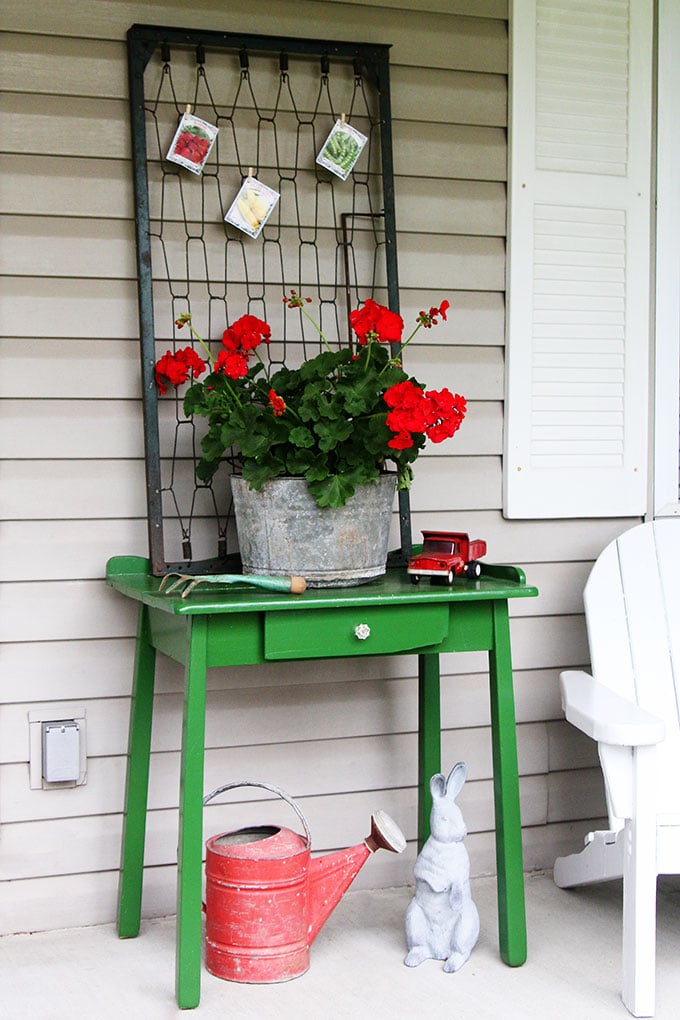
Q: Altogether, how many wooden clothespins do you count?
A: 3